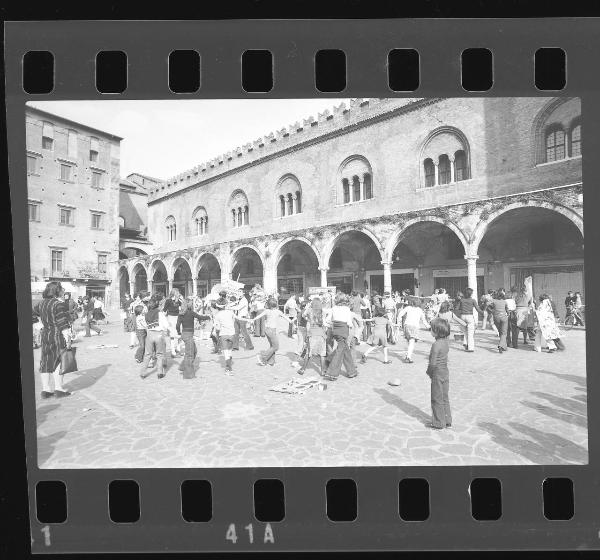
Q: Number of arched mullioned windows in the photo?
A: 7